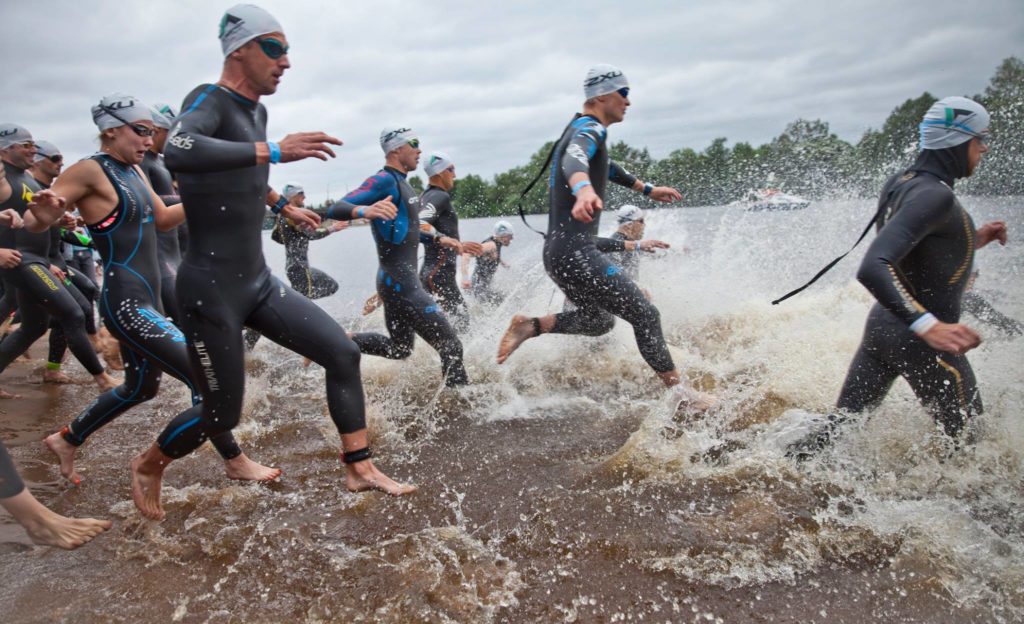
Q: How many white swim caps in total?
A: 12